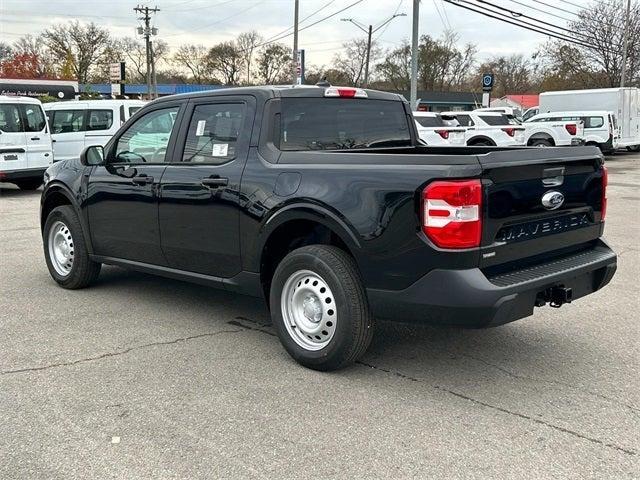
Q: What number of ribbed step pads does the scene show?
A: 1